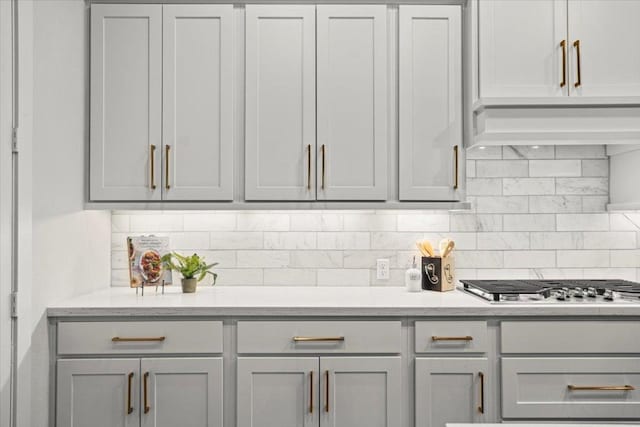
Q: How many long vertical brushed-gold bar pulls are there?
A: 12